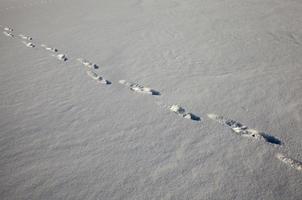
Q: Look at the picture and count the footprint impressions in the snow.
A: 12